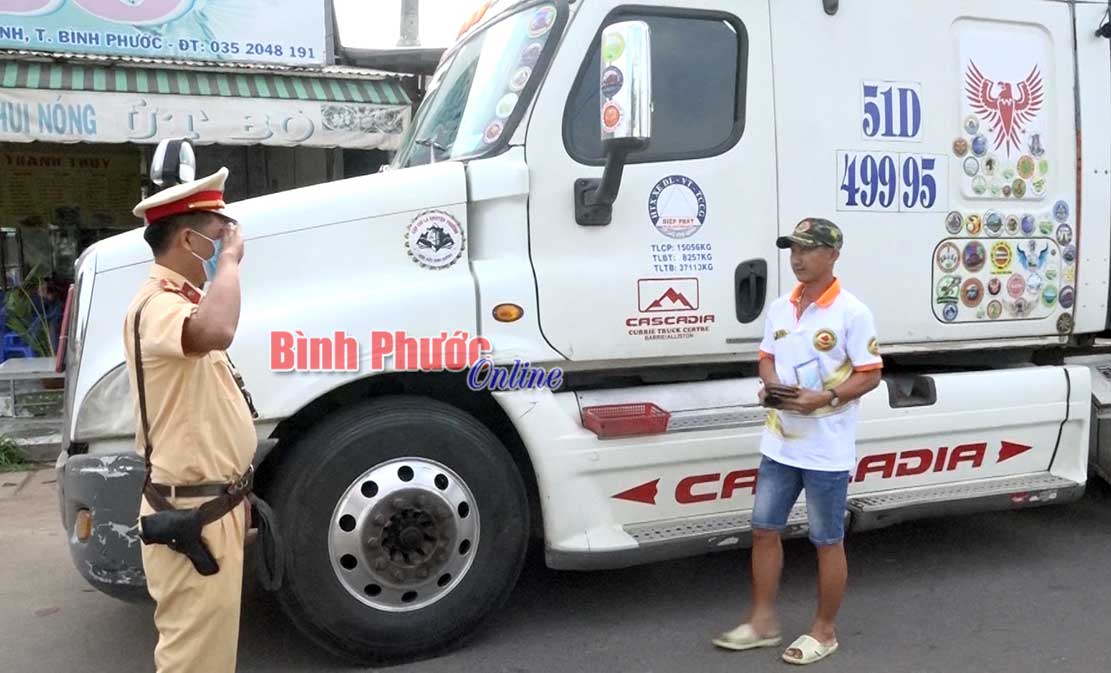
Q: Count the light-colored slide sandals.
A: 2